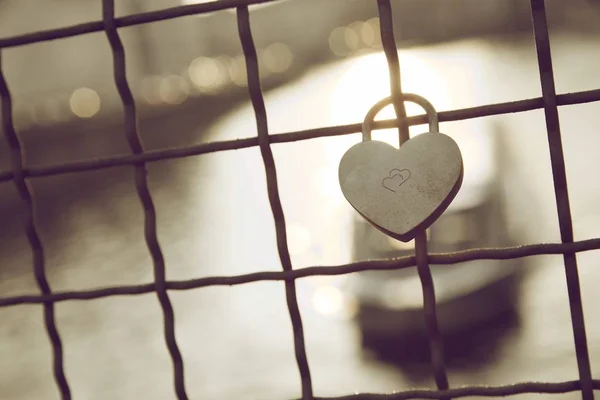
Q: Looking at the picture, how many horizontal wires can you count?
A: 4